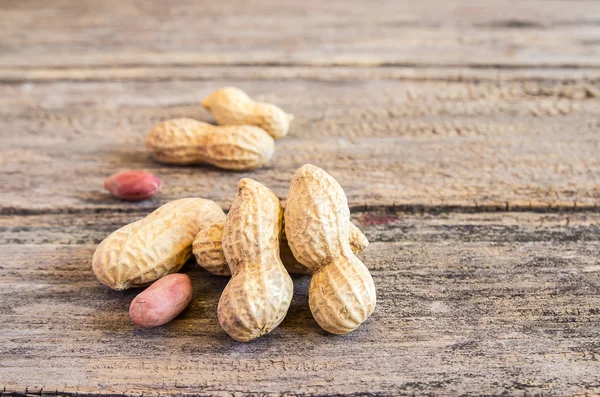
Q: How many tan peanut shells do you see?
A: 6